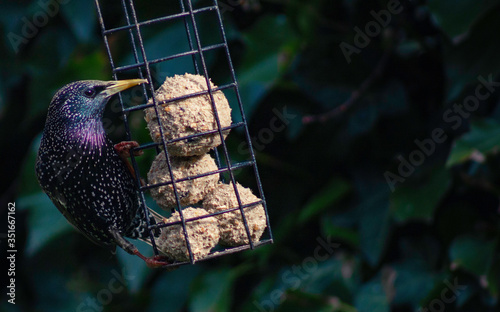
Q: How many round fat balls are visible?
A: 4